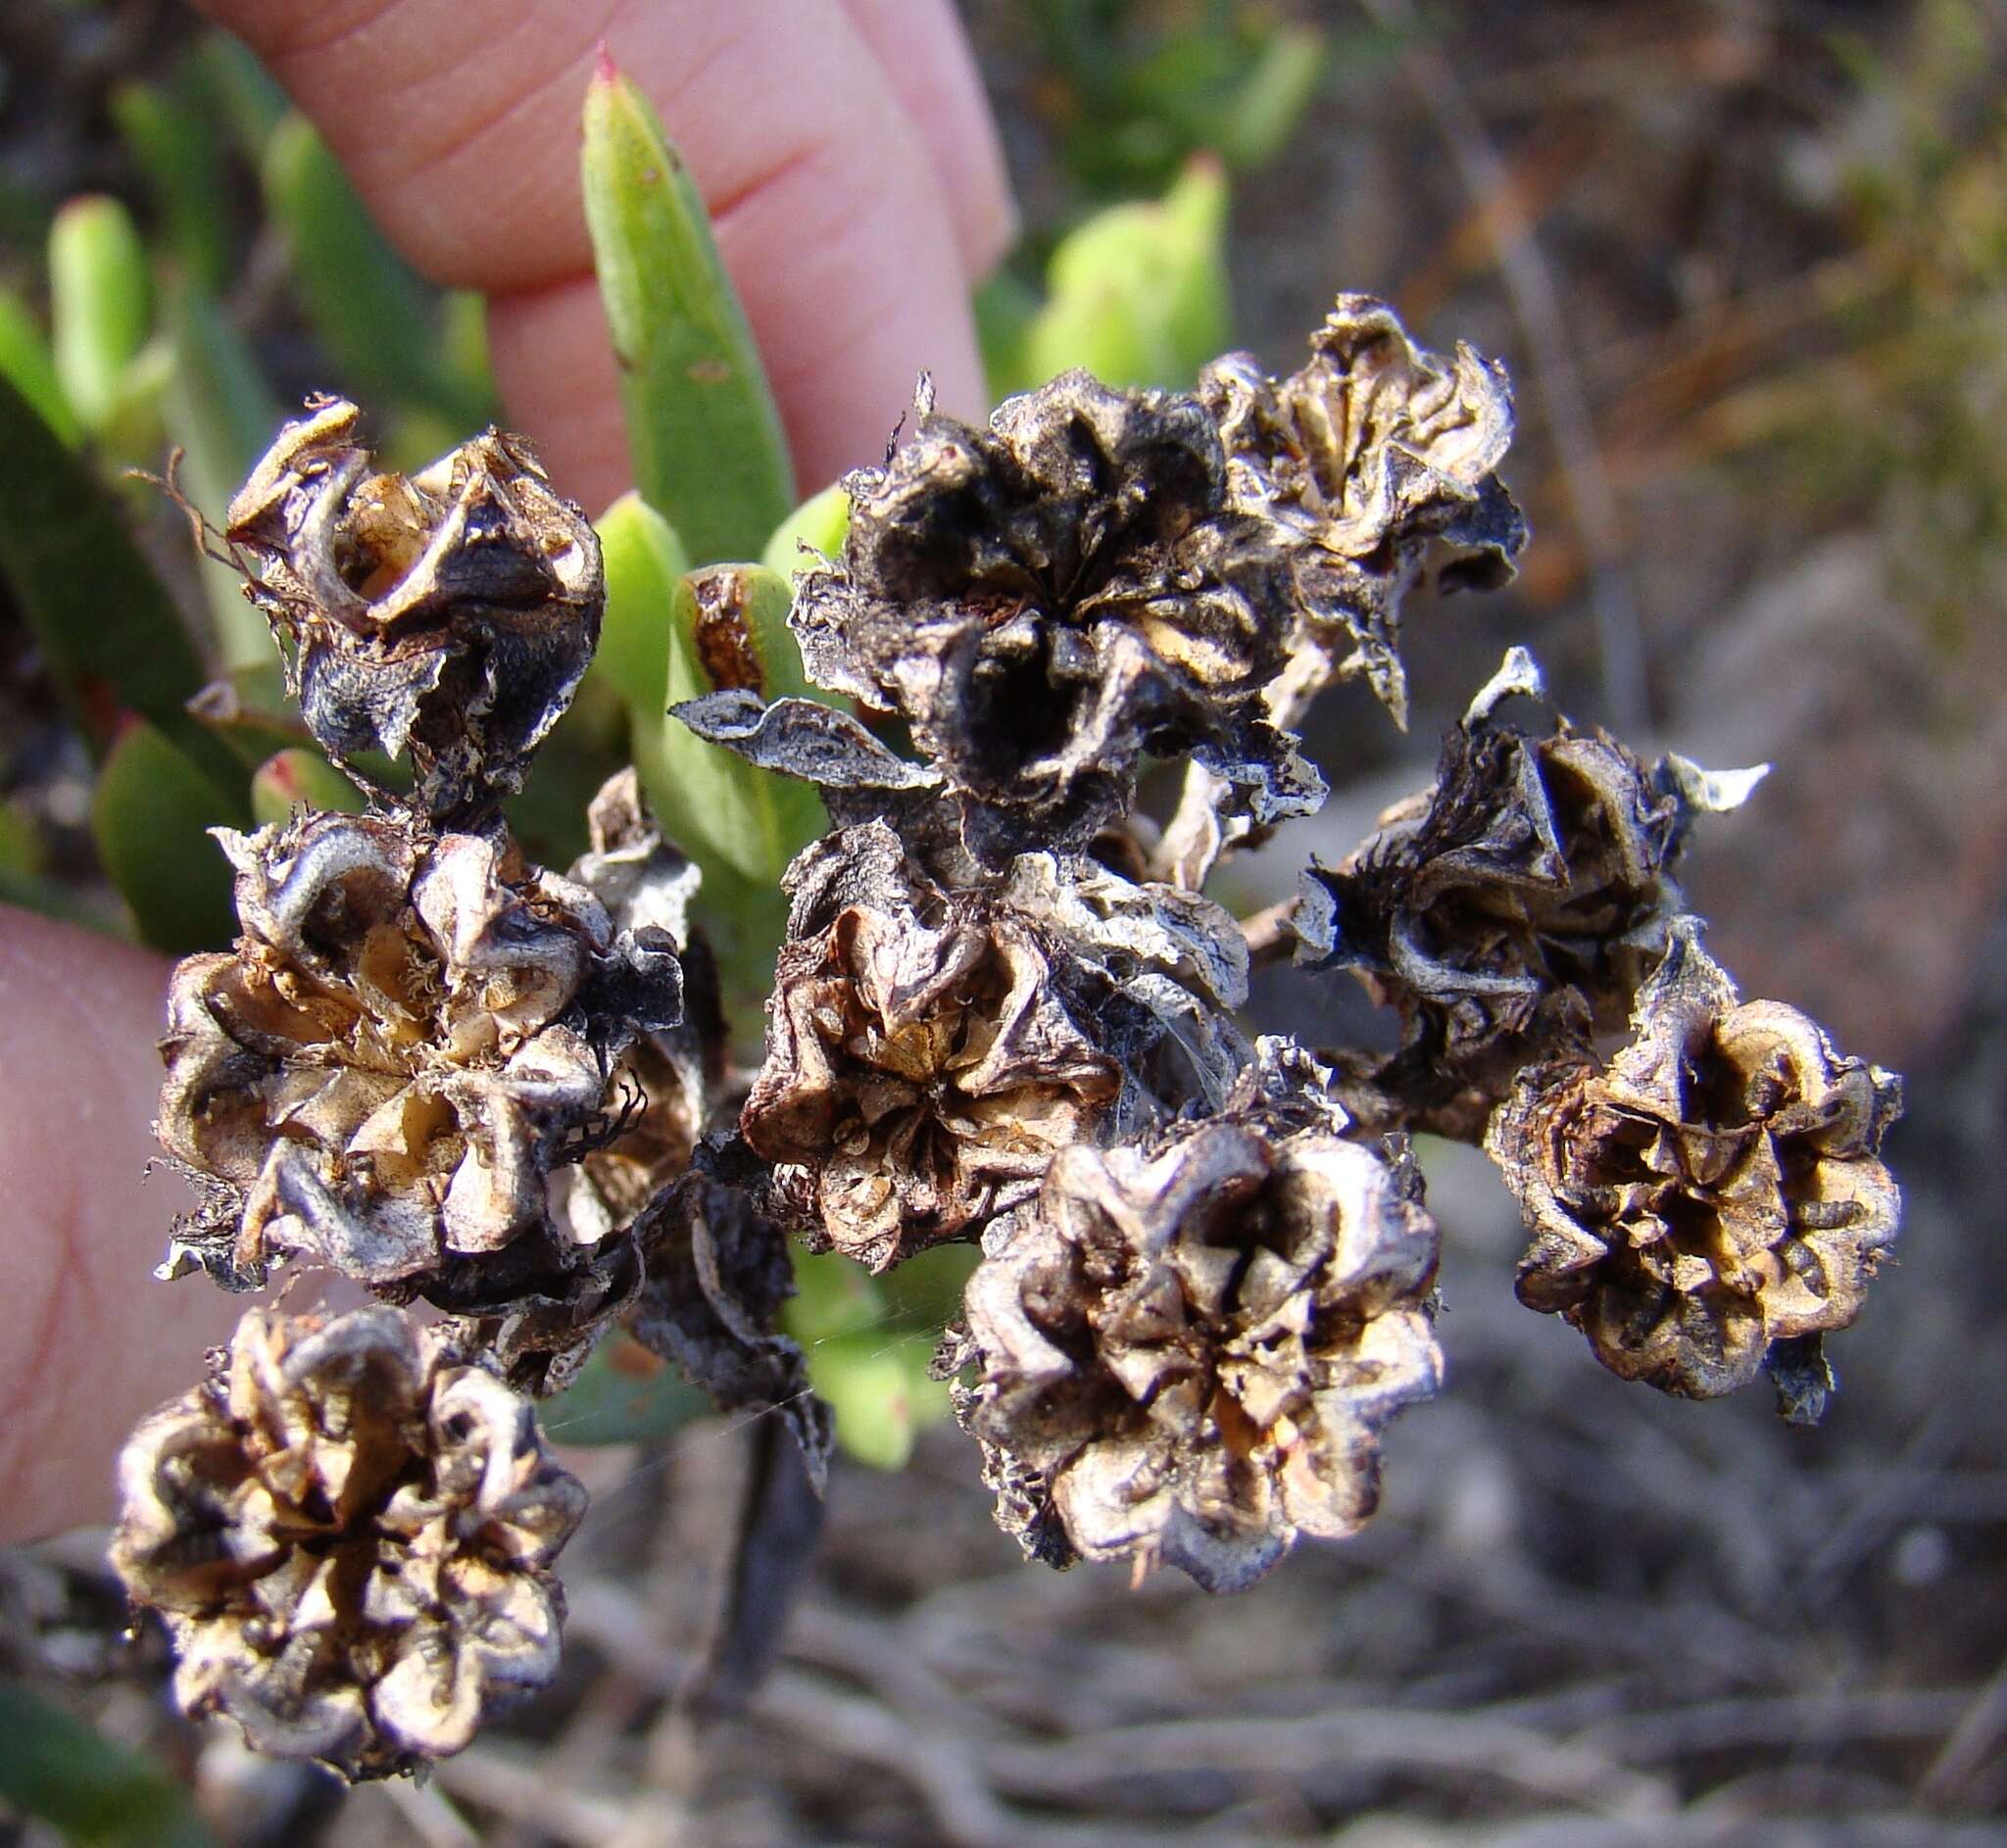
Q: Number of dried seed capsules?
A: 9